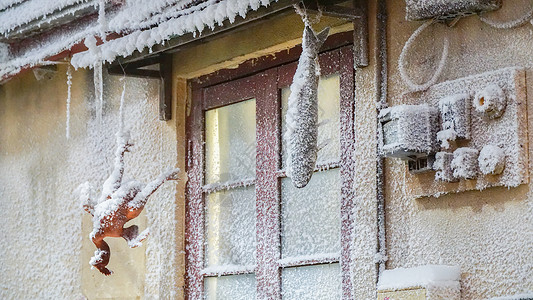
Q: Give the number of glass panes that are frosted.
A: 6